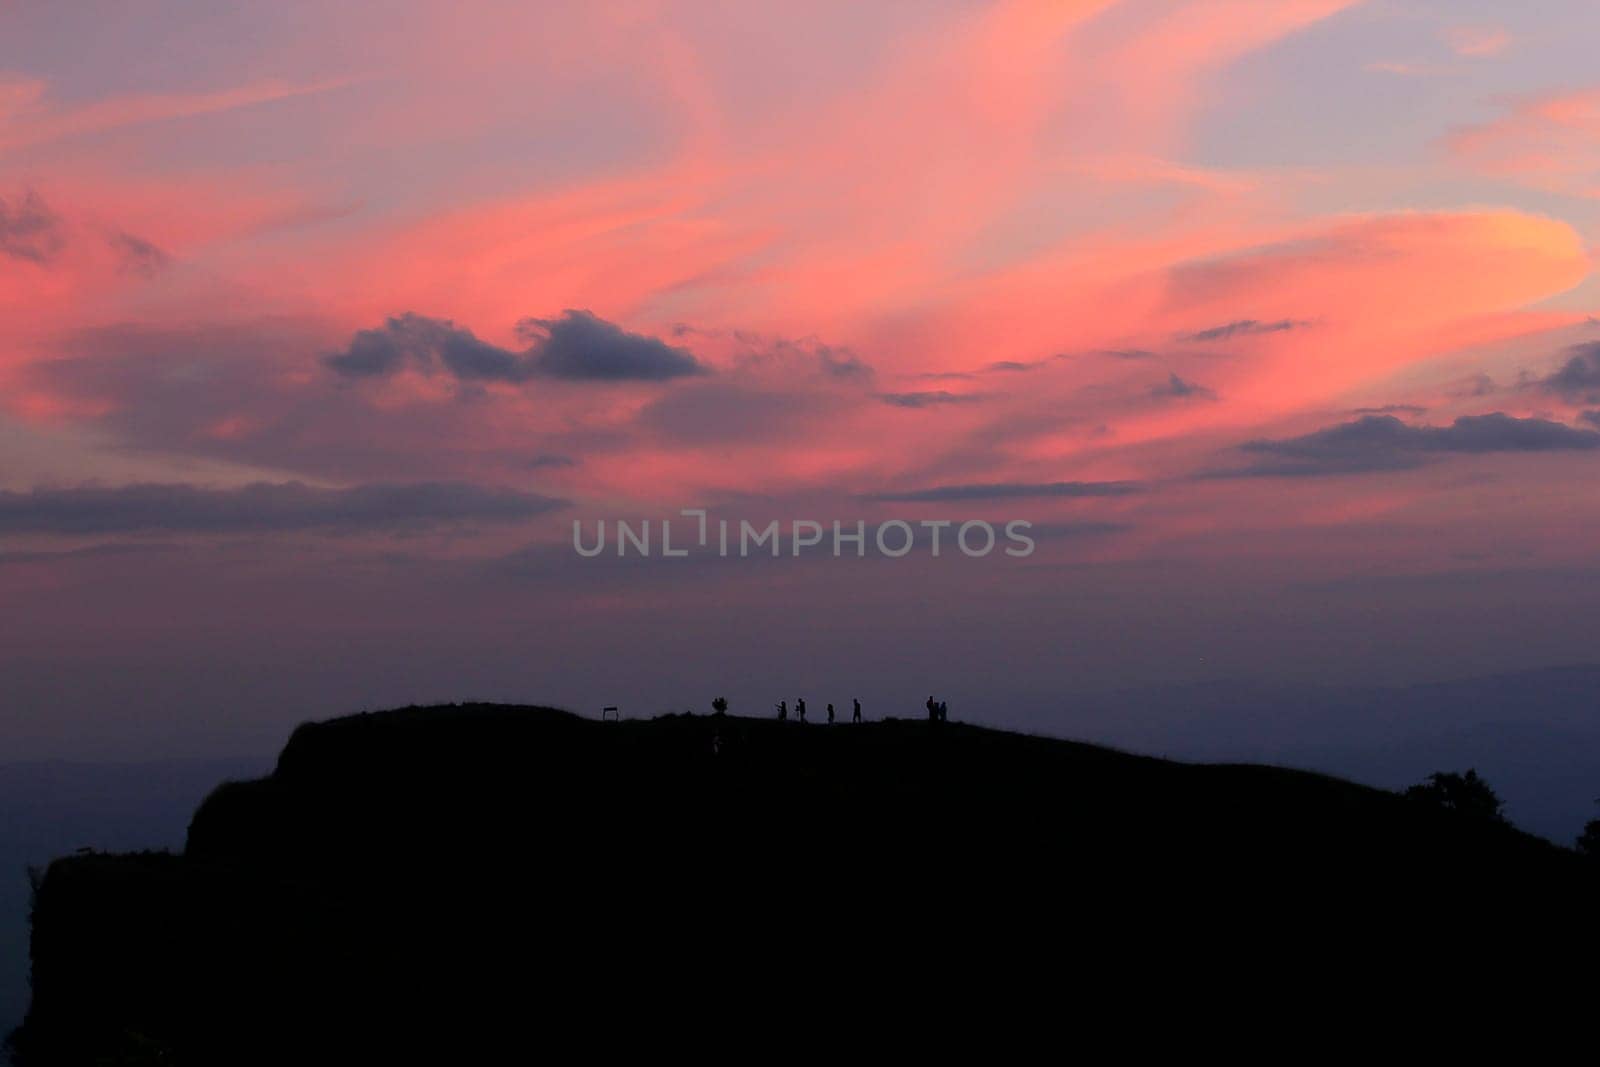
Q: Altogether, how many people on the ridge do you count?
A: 7